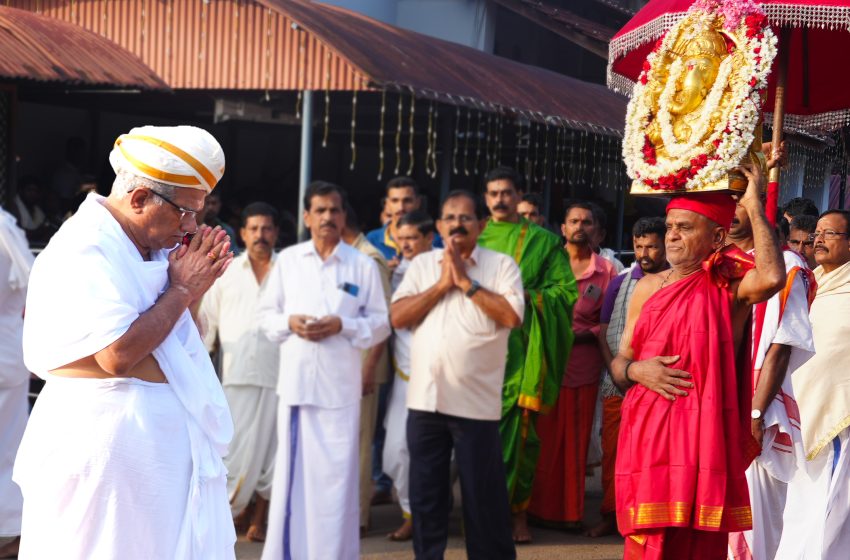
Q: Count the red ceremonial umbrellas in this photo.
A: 1